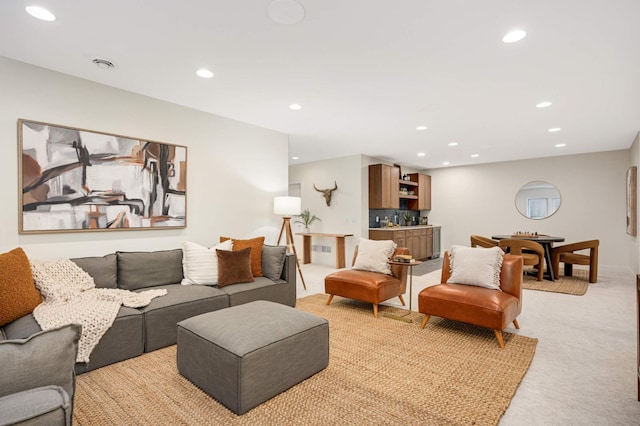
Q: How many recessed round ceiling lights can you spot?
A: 13